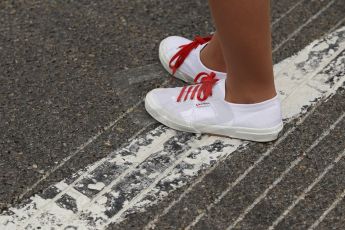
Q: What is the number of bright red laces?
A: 2